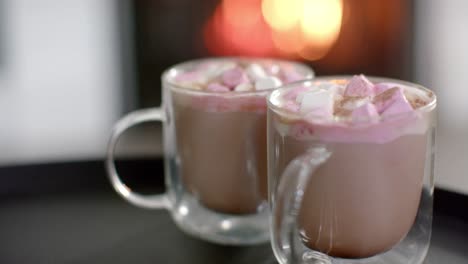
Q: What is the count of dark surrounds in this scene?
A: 1